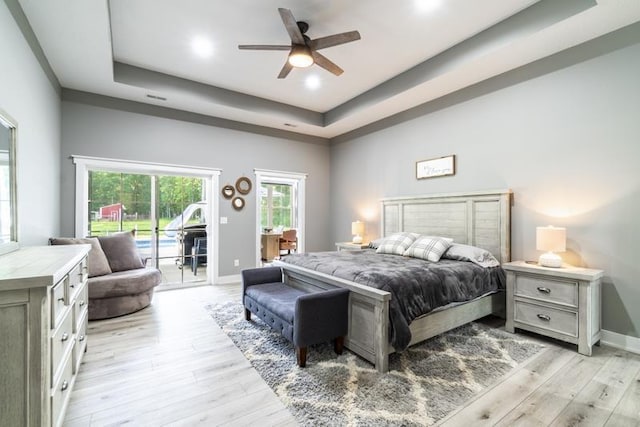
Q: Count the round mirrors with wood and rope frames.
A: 3